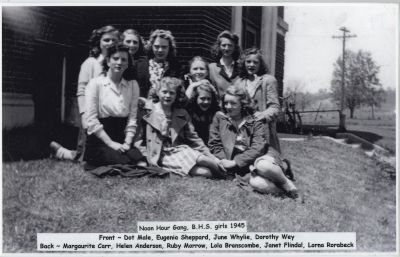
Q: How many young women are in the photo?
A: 10